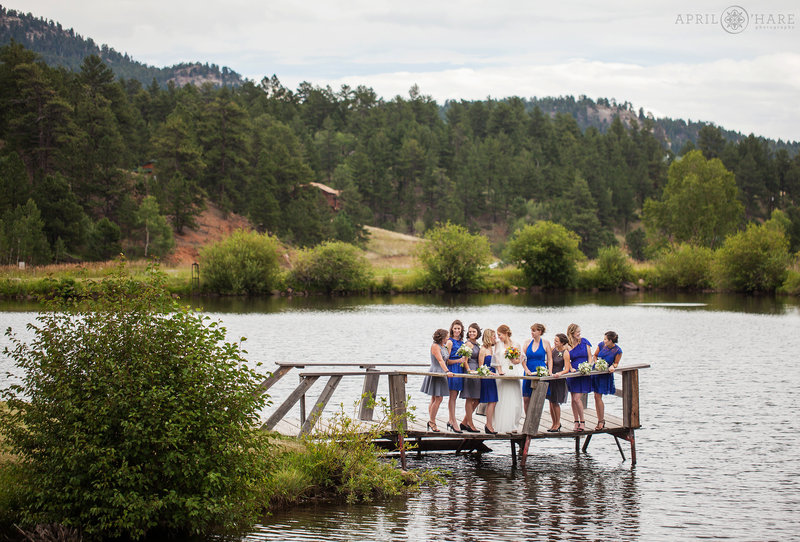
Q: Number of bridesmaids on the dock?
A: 8